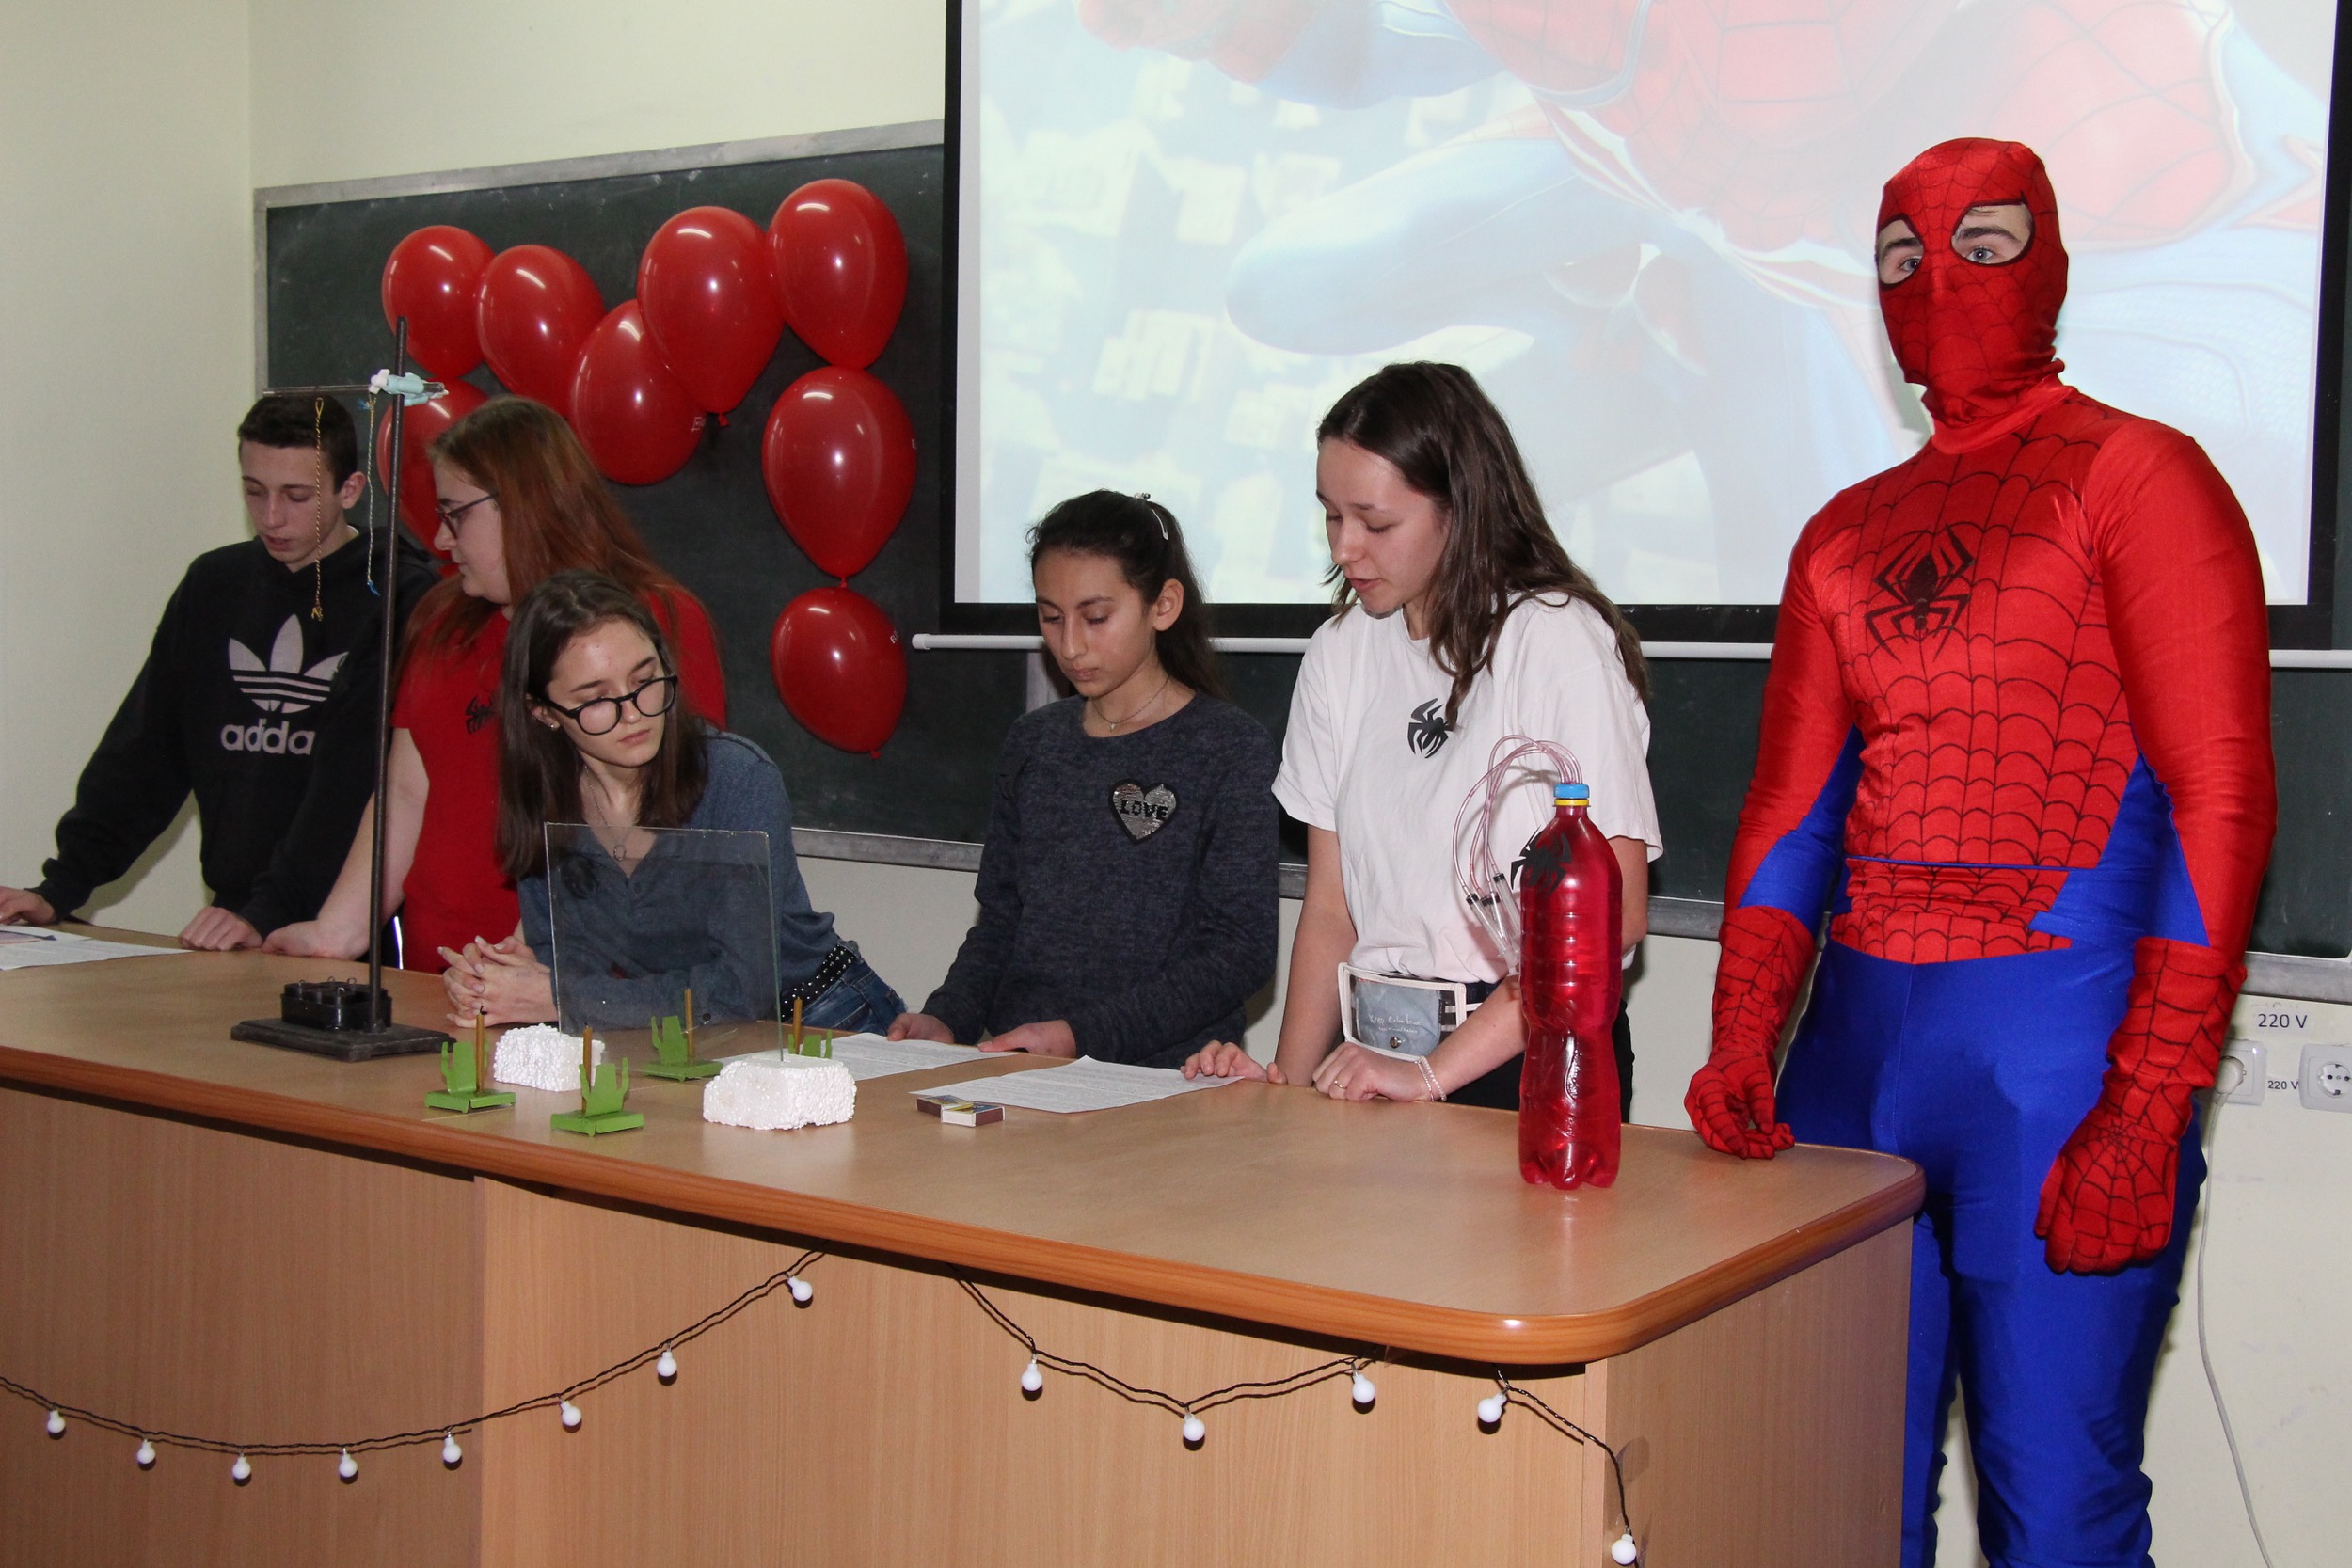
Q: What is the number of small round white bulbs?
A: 13